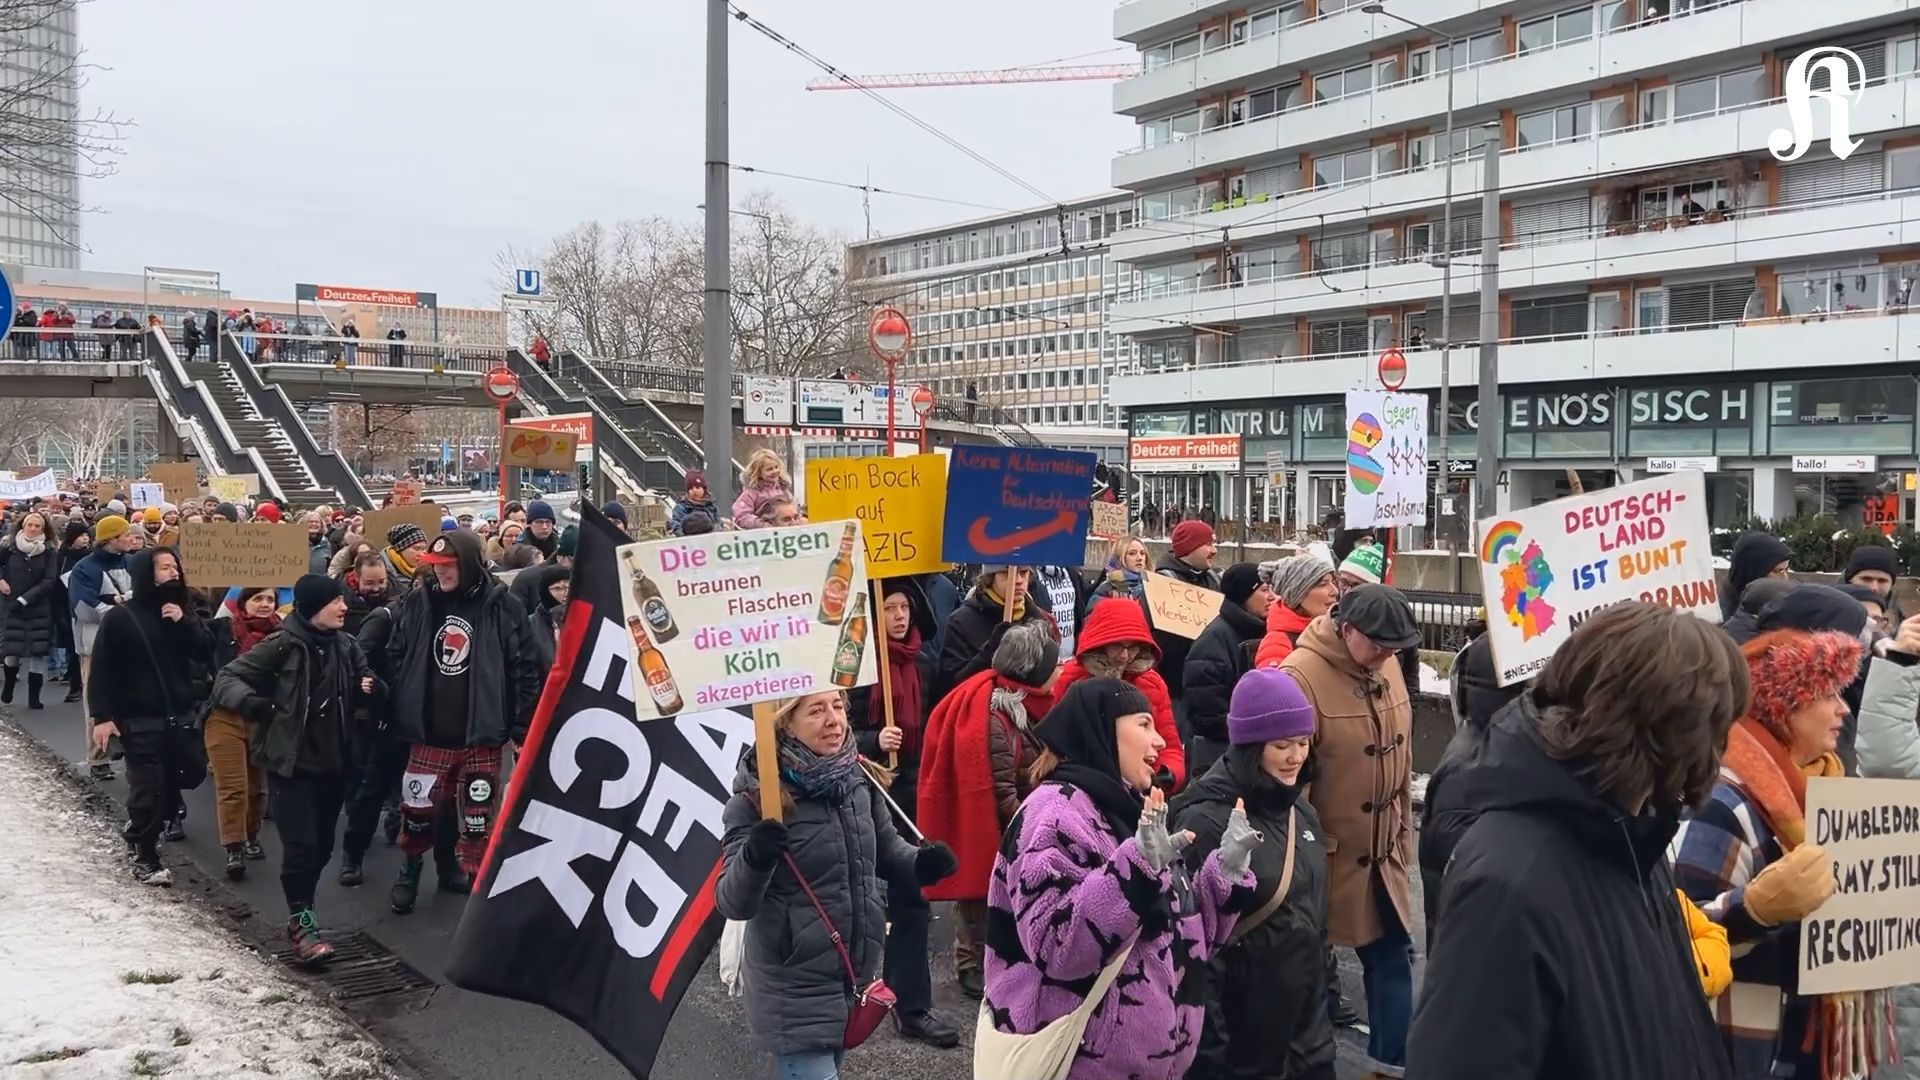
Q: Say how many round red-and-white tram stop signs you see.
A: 4